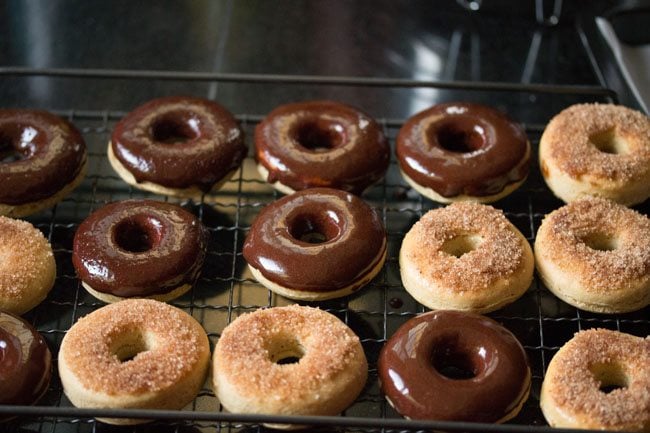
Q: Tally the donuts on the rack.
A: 15